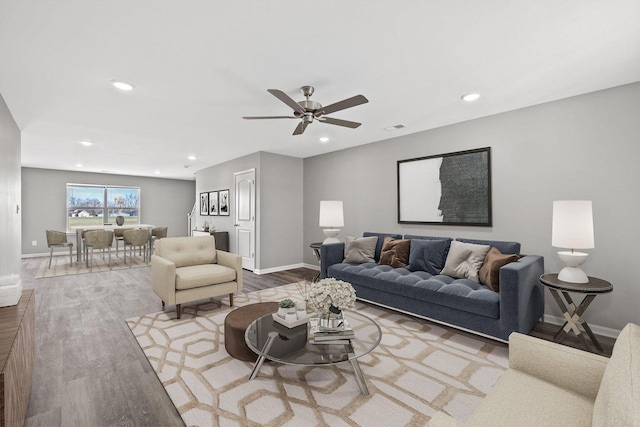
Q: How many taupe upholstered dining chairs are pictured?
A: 6